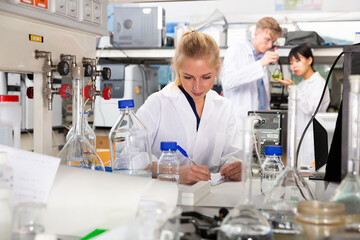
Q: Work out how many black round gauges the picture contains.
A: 3